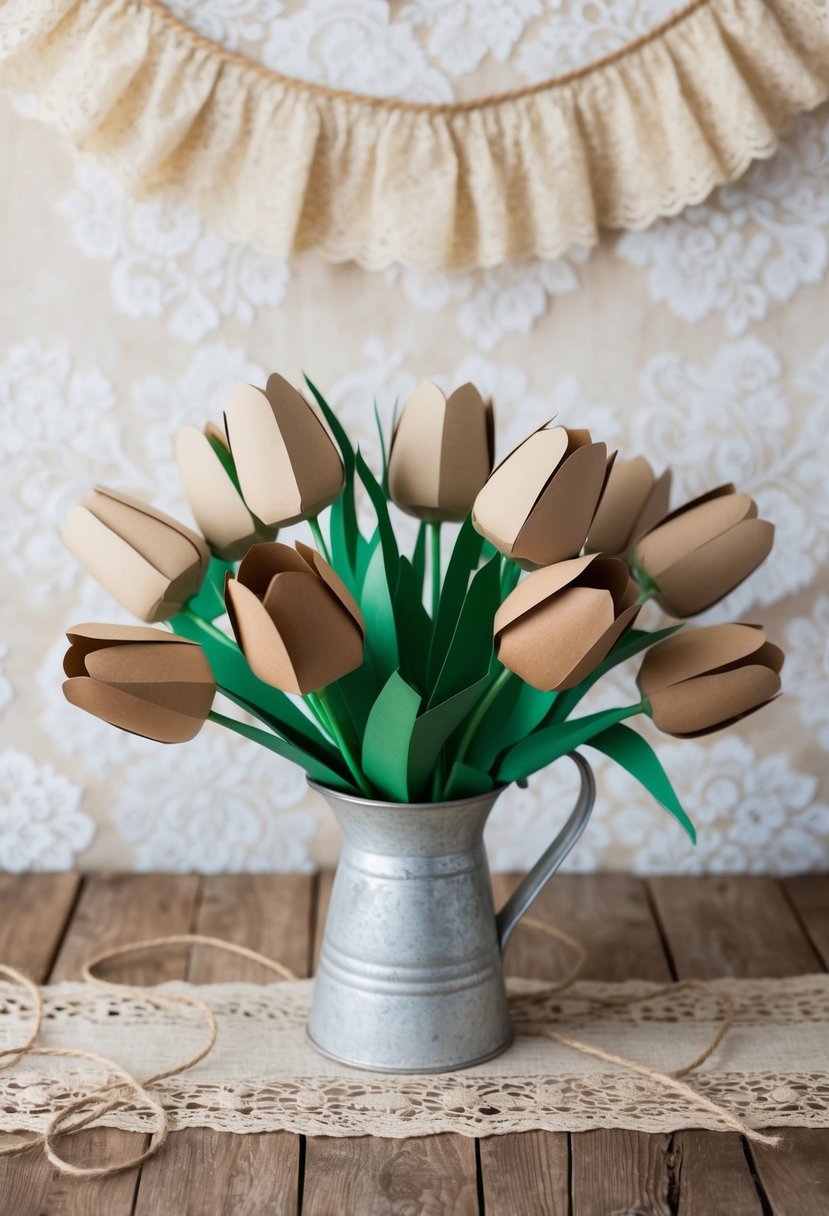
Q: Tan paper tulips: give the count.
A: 11